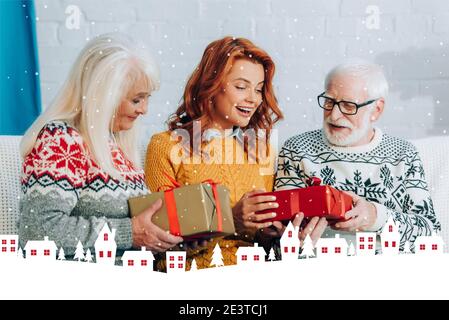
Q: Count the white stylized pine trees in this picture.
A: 10